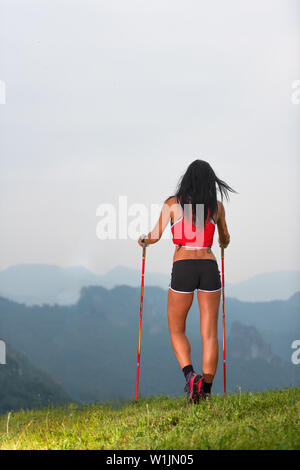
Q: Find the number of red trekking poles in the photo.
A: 2